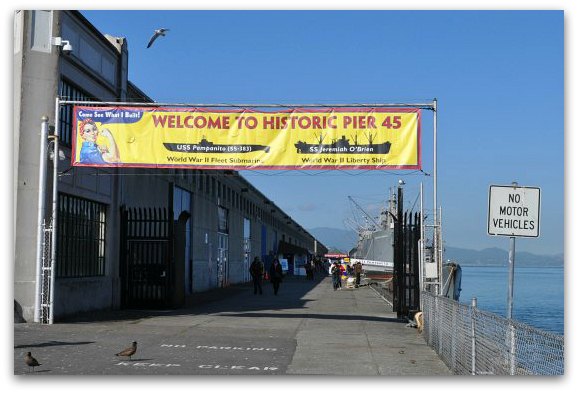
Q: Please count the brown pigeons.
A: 2